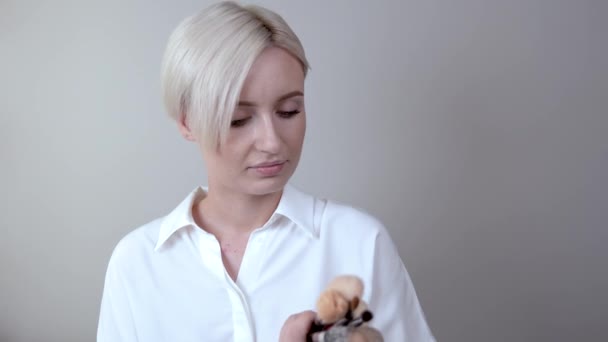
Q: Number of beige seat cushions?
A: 0